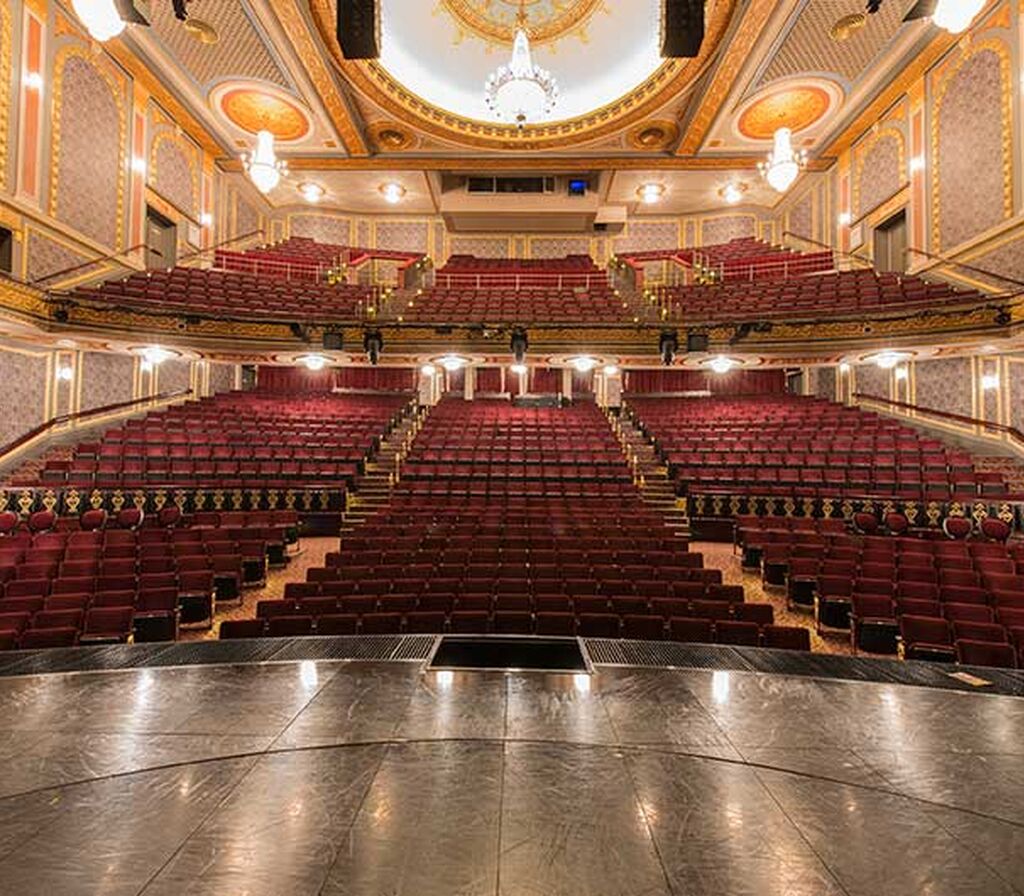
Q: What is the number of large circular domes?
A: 1